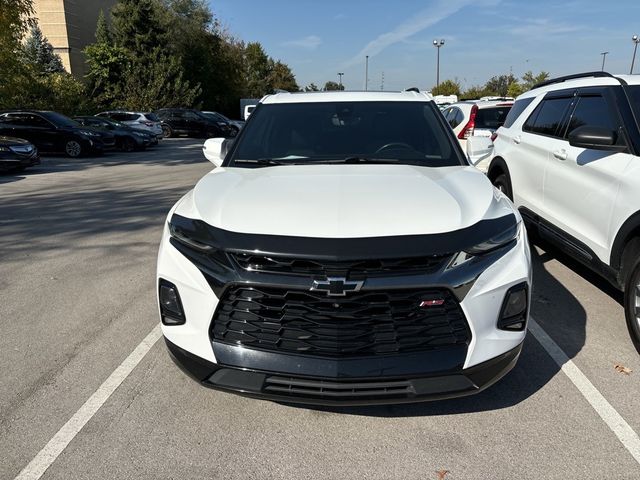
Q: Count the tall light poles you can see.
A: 5